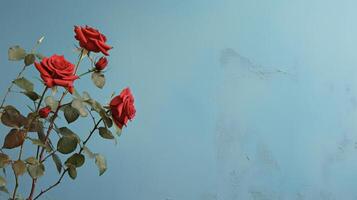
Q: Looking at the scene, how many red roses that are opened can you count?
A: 3